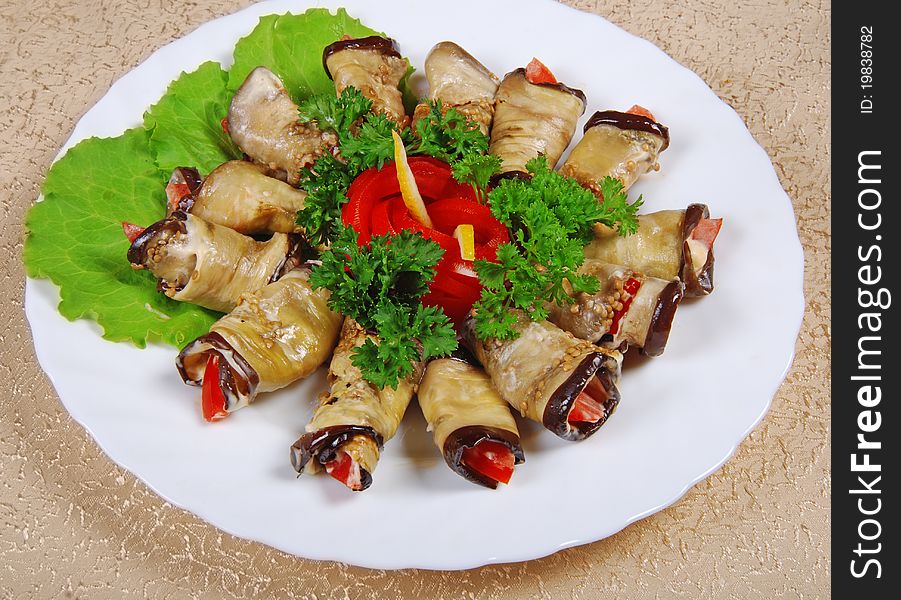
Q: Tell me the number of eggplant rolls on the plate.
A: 13